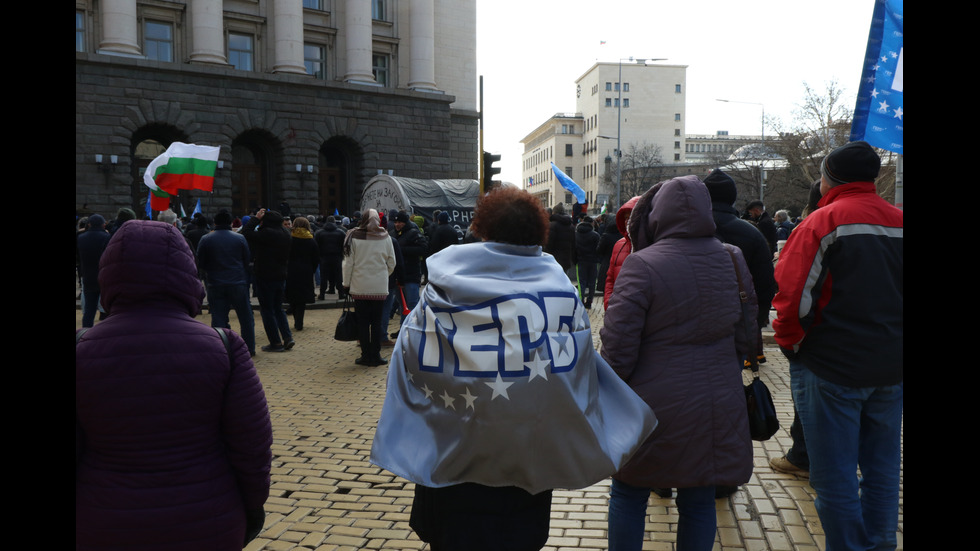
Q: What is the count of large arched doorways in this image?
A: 3